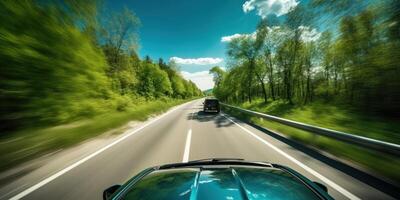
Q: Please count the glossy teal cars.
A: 1